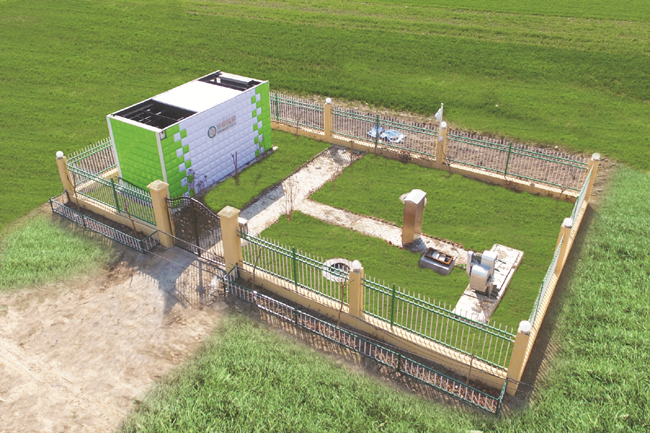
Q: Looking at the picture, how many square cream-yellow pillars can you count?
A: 9